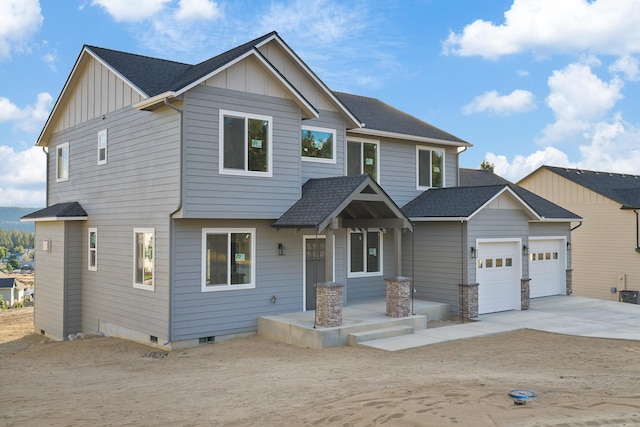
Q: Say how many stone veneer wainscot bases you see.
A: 5